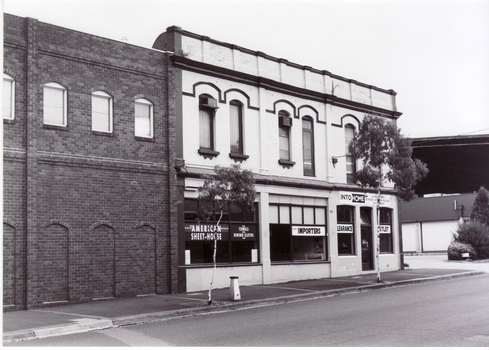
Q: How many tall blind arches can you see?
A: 4